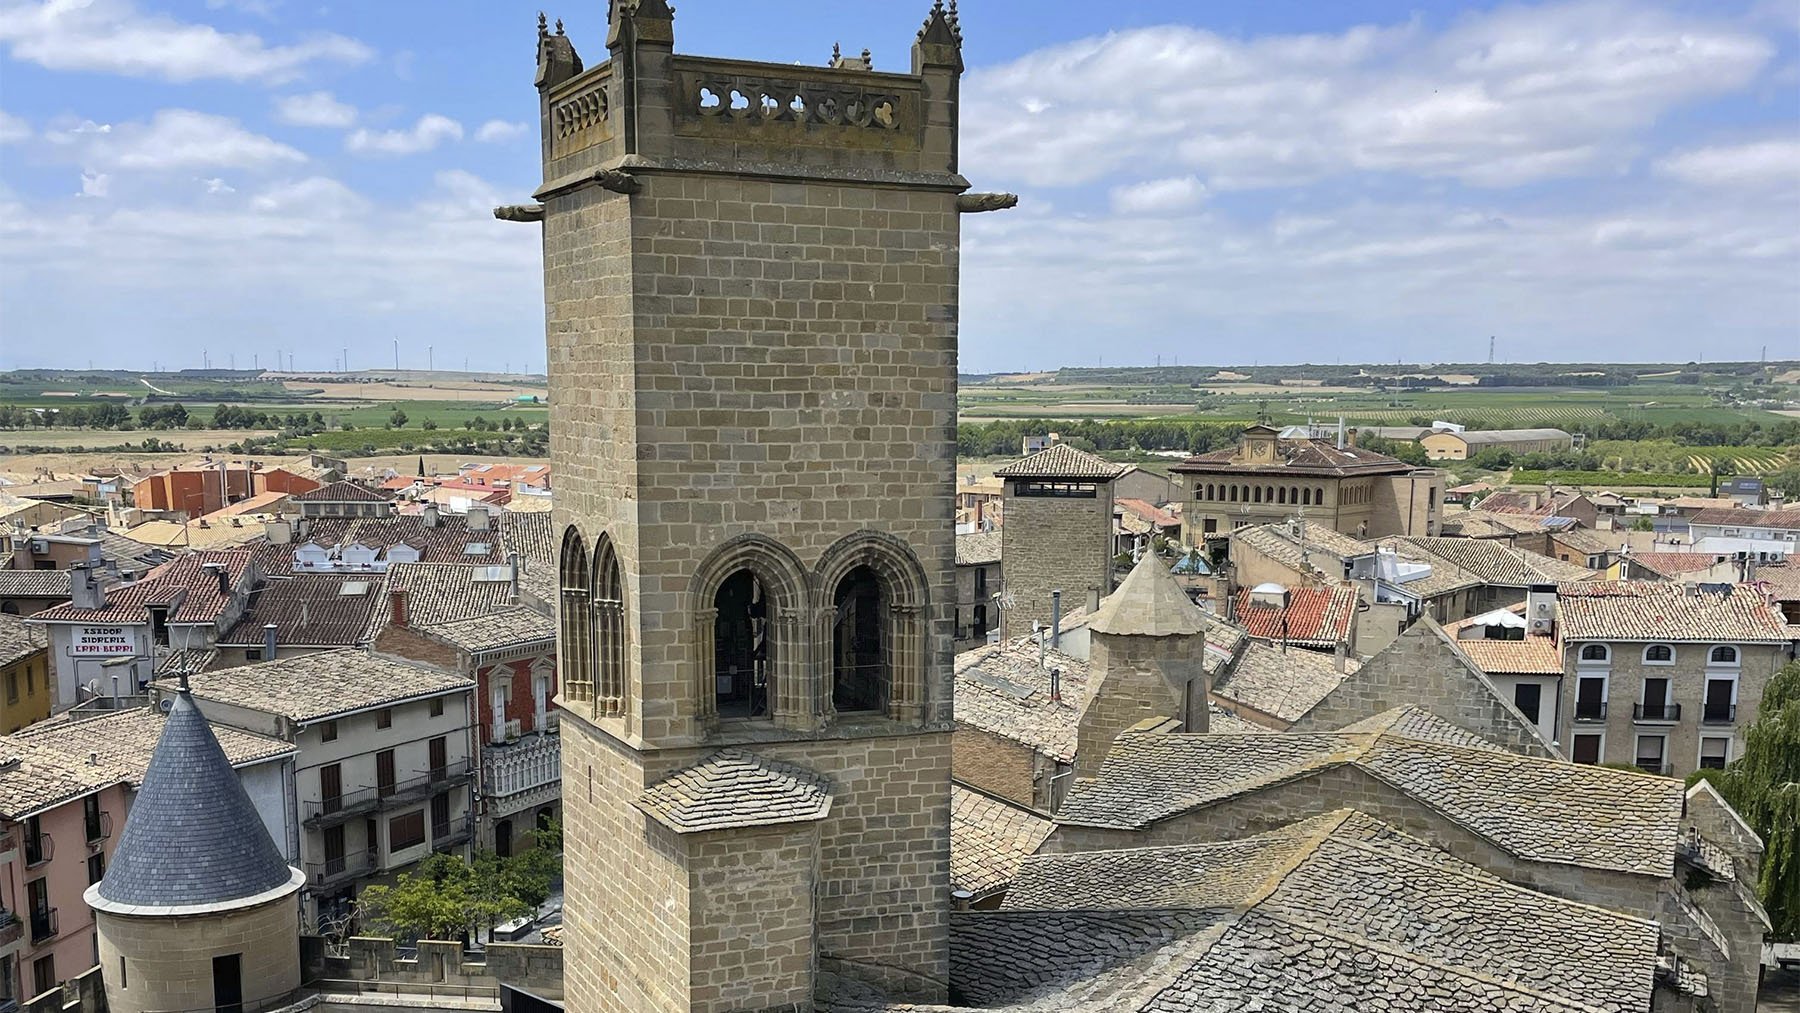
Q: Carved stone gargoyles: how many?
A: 3